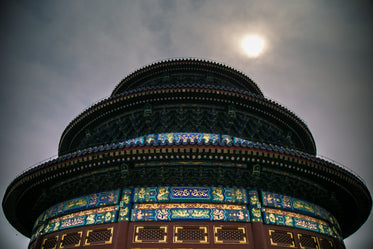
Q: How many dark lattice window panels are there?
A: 9